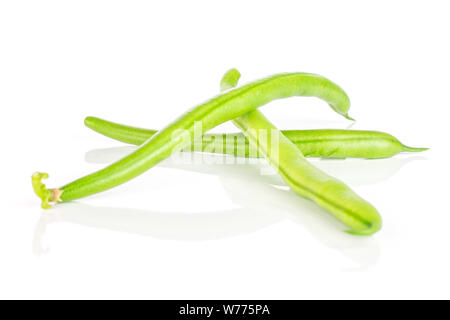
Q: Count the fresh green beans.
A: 3